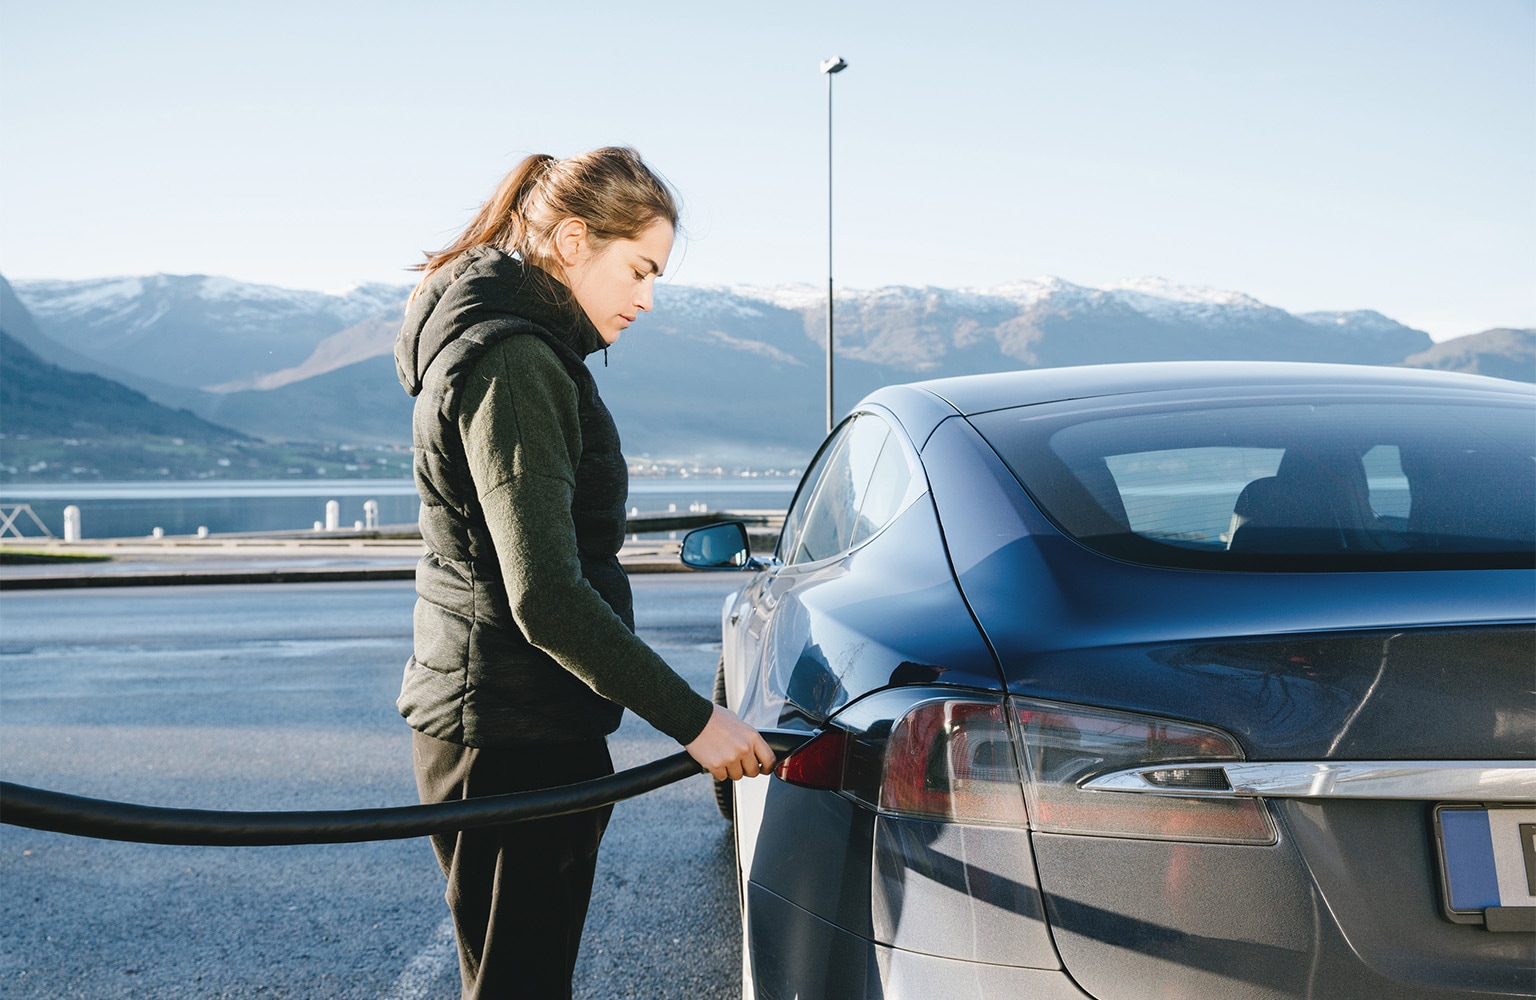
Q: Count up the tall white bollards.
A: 3